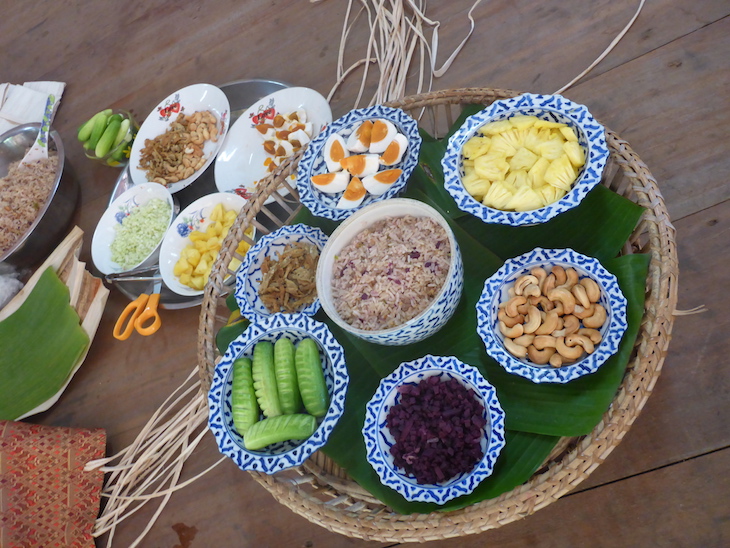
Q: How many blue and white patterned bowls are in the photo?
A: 7